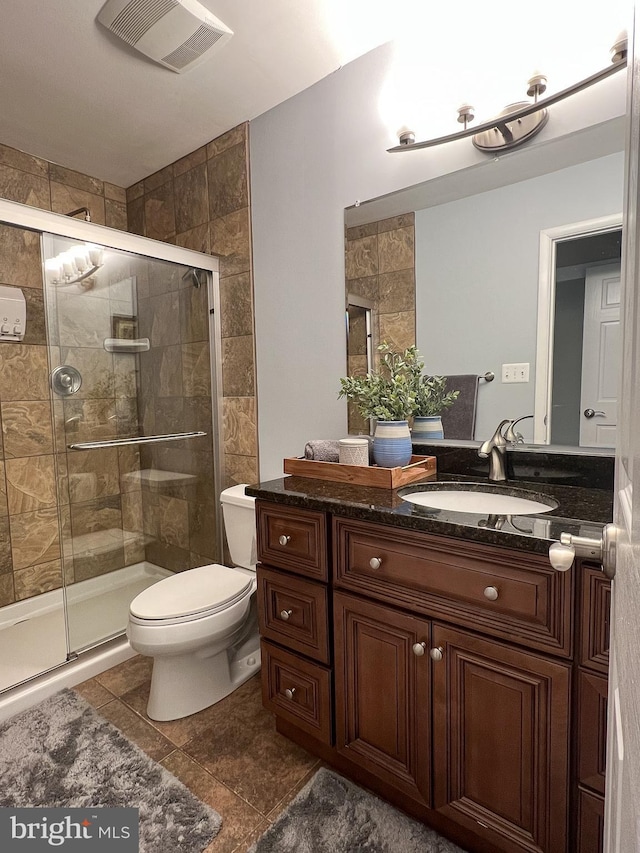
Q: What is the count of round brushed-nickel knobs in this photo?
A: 7